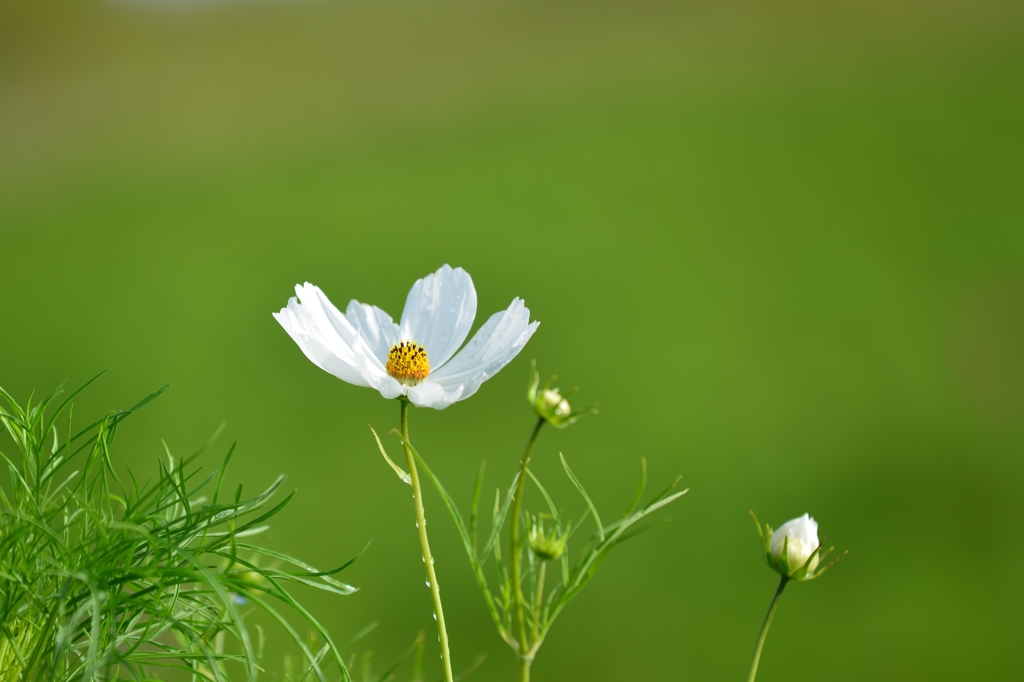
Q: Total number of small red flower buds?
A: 0